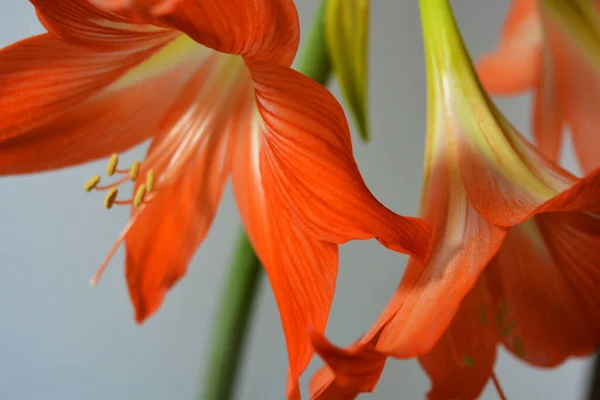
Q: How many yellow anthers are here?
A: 6